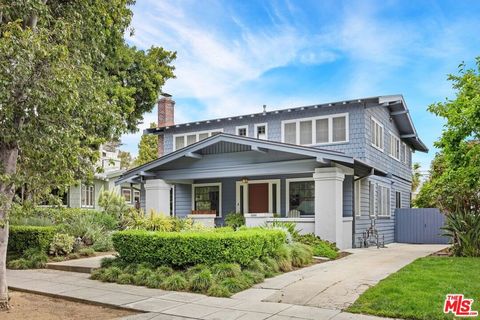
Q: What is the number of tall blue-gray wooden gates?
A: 1